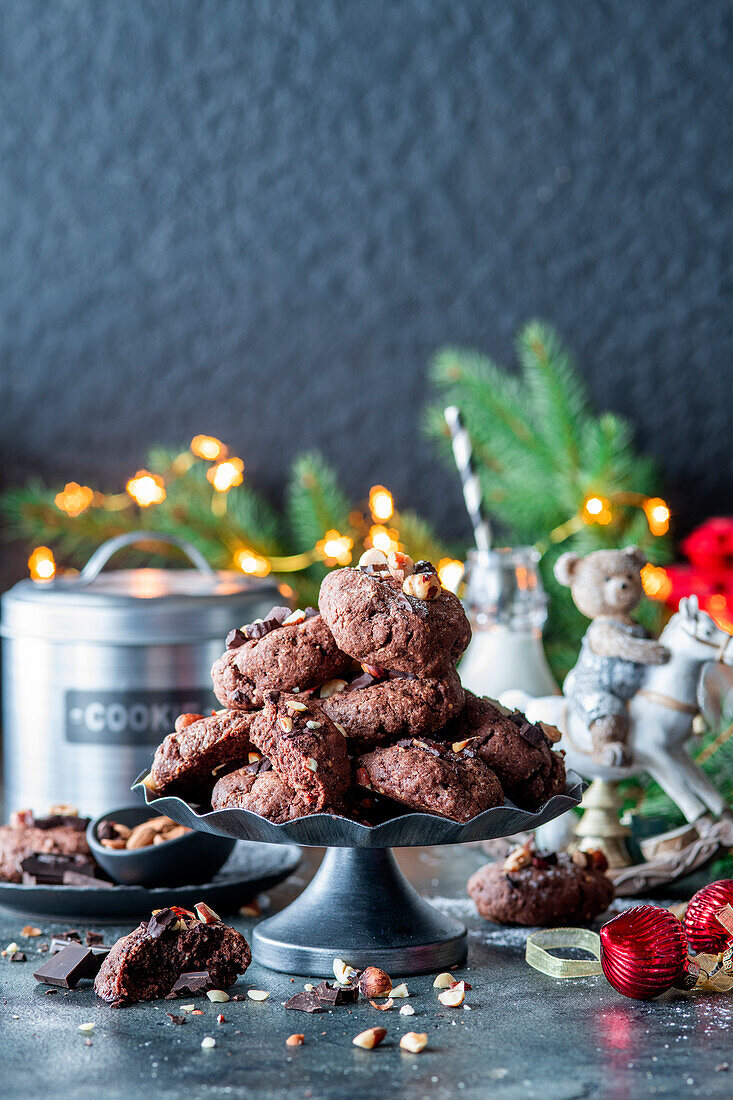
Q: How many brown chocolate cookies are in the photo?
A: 11